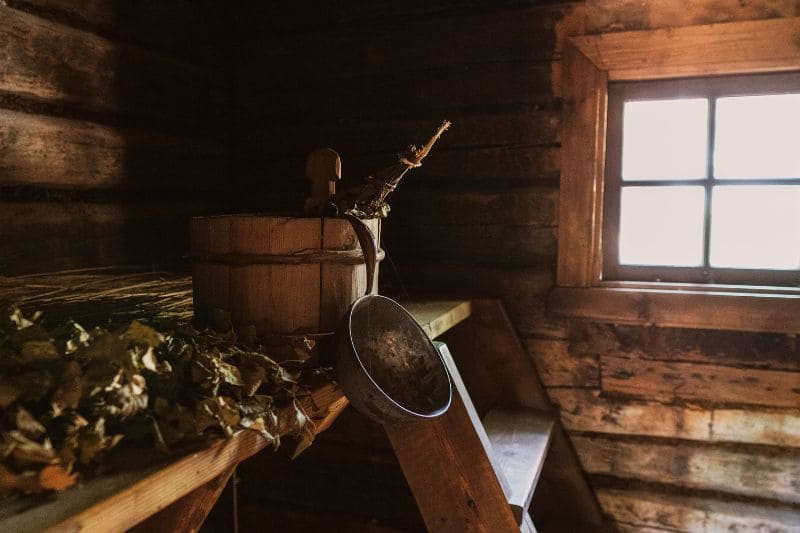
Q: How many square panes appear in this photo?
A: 4